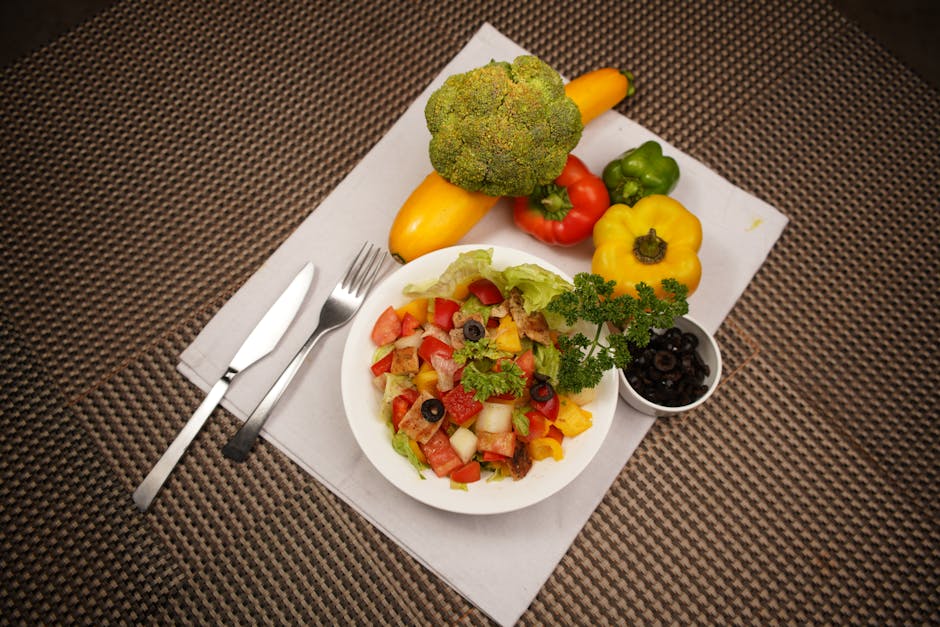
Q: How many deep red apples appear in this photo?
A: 0